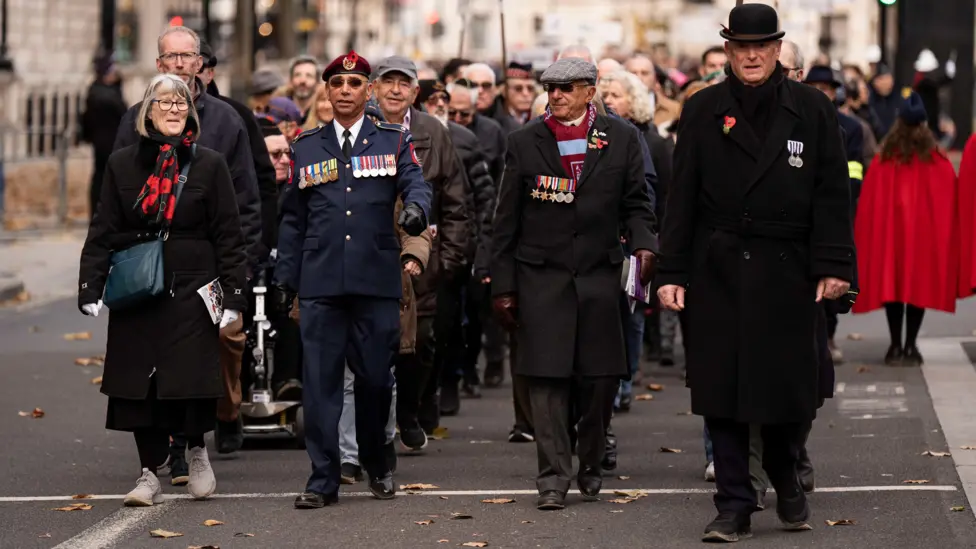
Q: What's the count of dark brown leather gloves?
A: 2